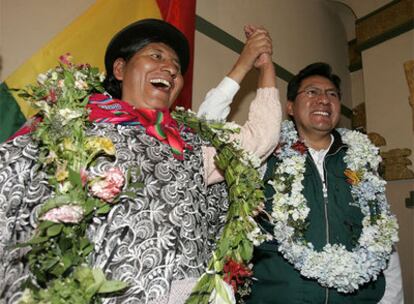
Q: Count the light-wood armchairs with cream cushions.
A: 0